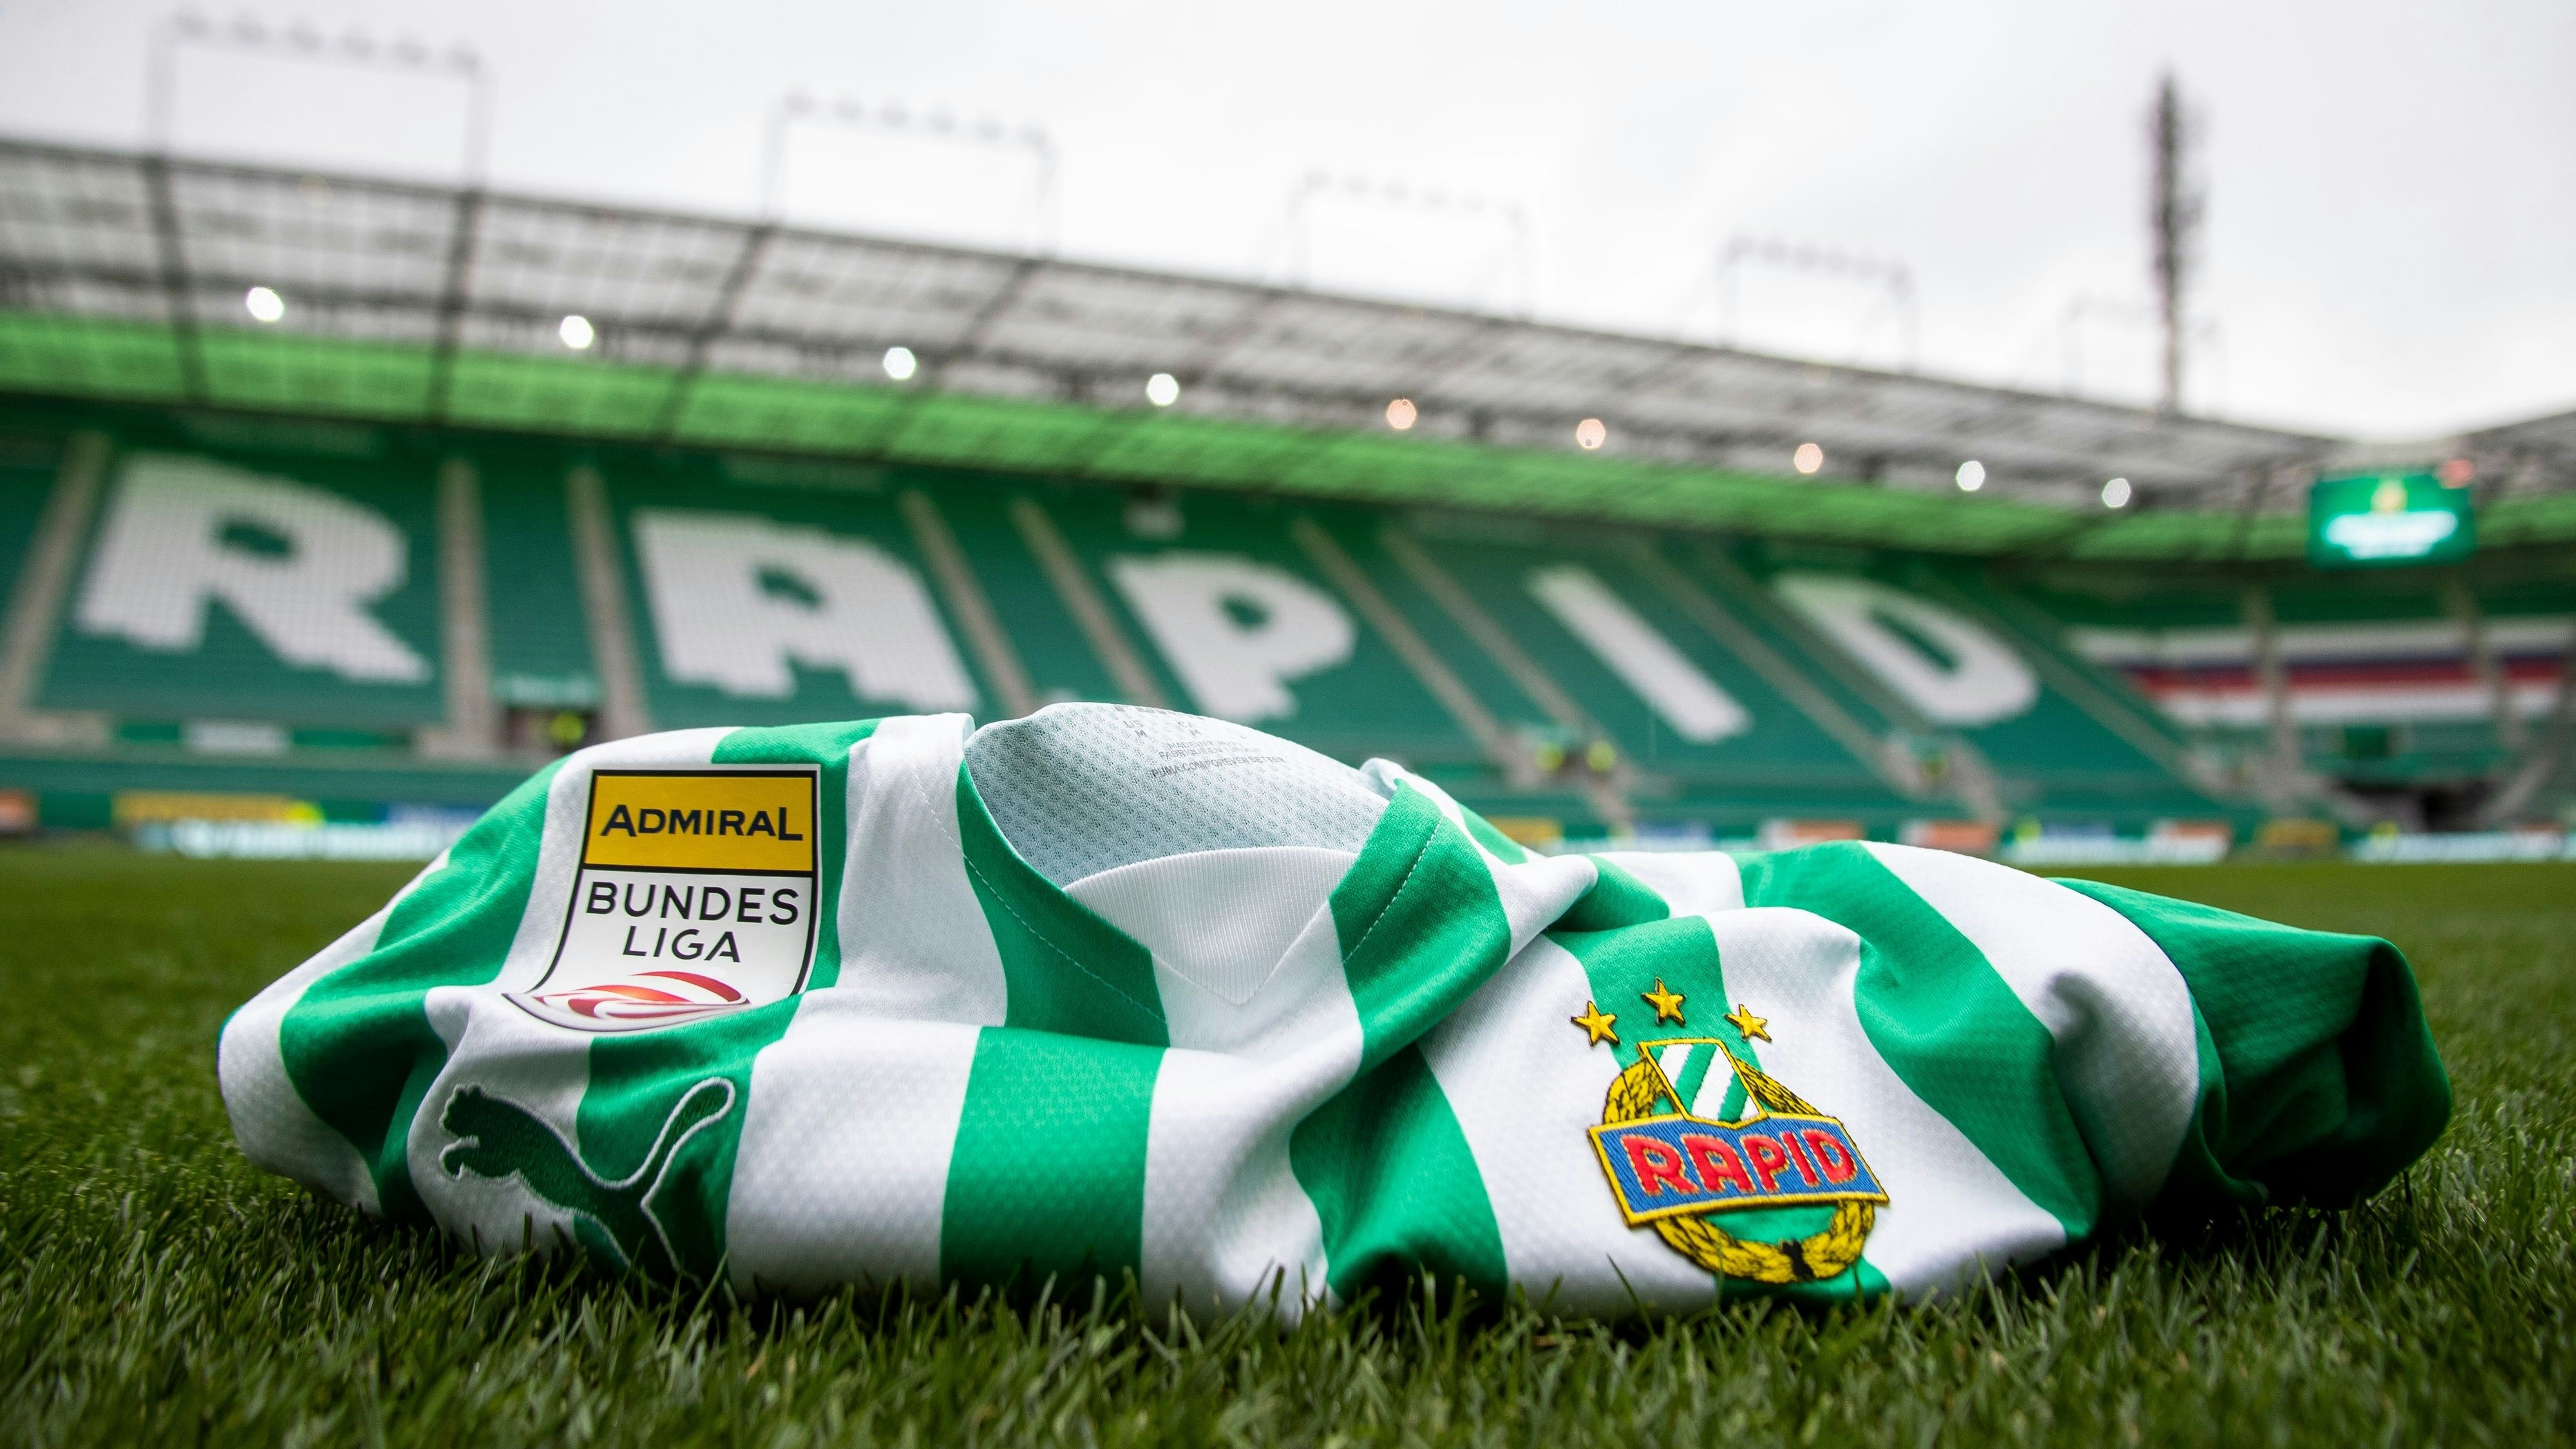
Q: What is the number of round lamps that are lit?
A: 9